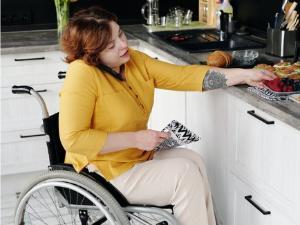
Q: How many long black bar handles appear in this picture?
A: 5